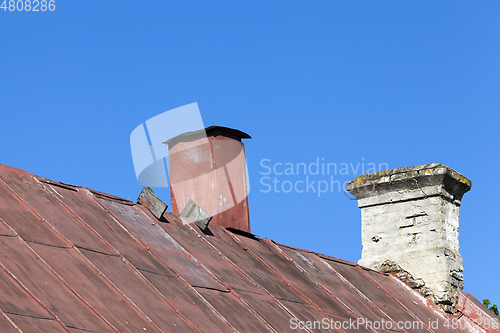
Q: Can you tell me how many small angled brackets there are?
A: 2